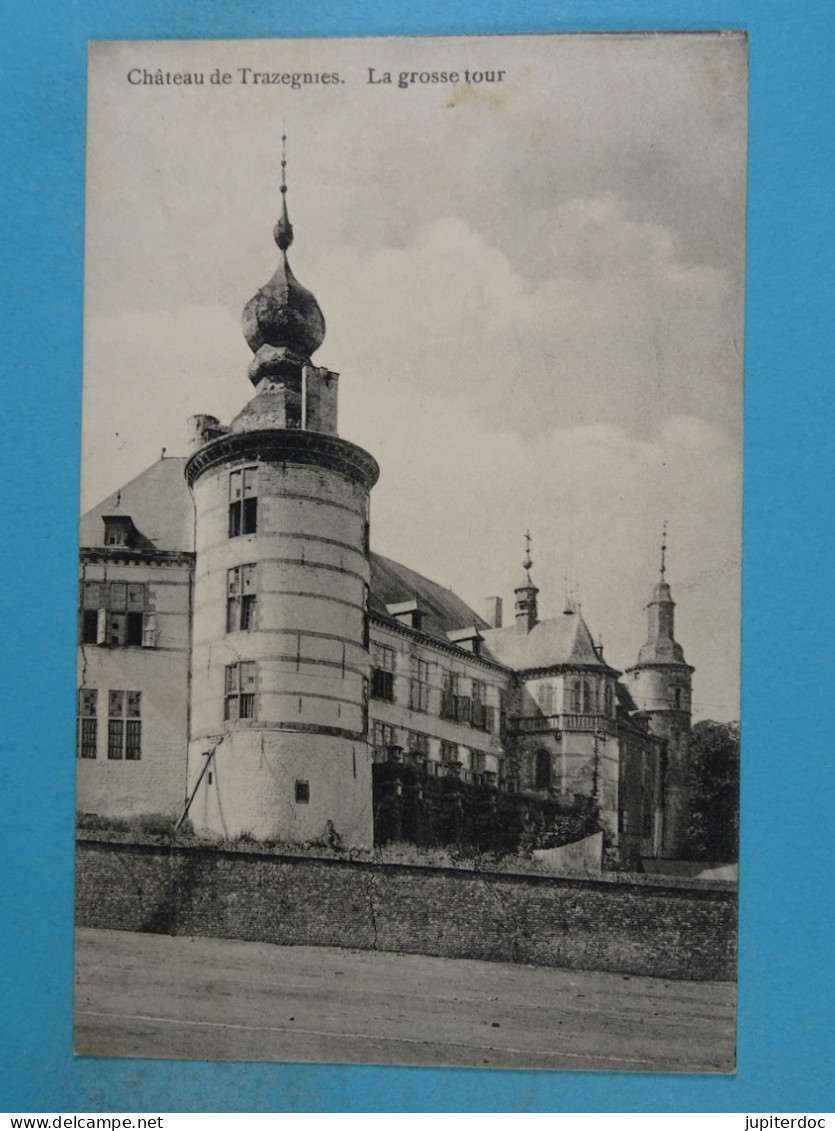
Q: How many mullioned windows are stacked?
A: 3